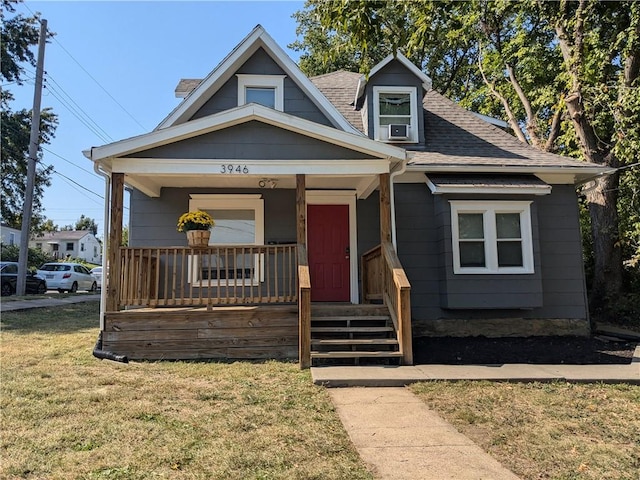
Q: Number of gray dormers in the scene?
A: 1